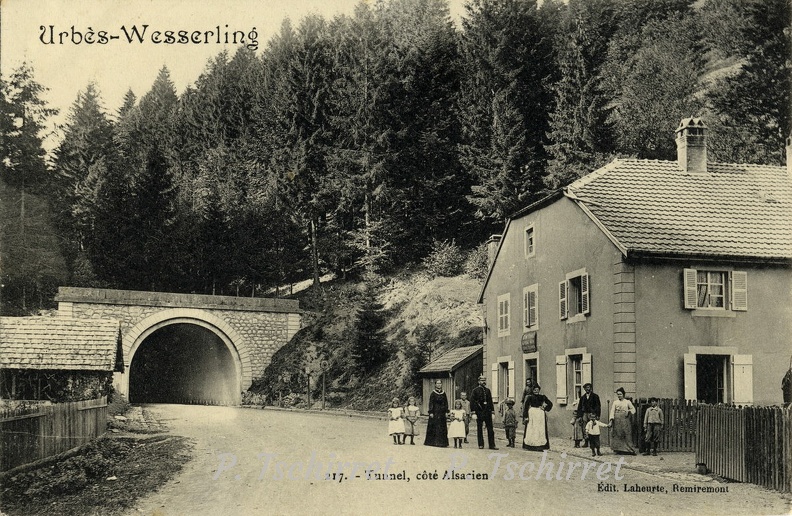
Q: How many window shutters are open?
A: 10